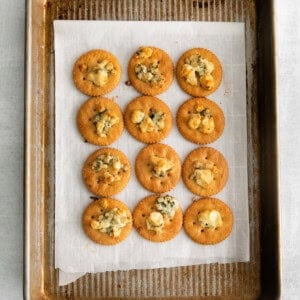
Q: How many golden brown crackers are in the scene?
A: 12